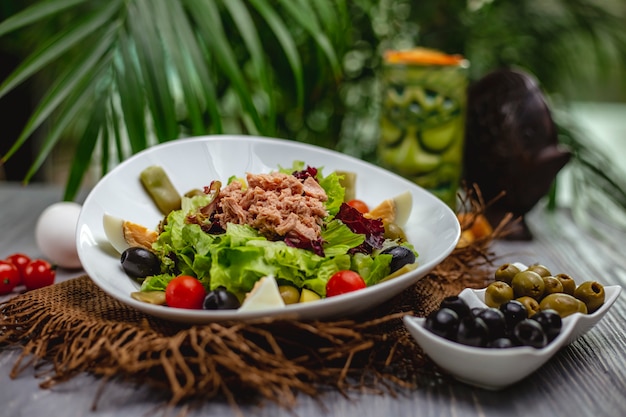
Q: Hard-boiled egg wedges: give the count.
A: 3